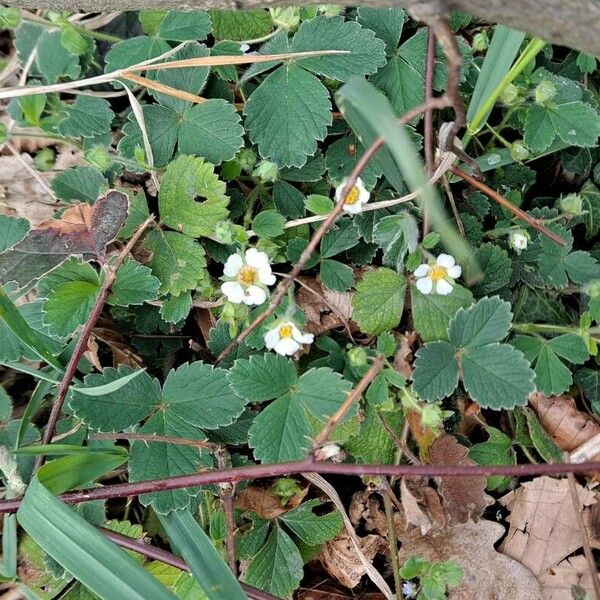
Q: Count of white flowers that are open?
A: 4